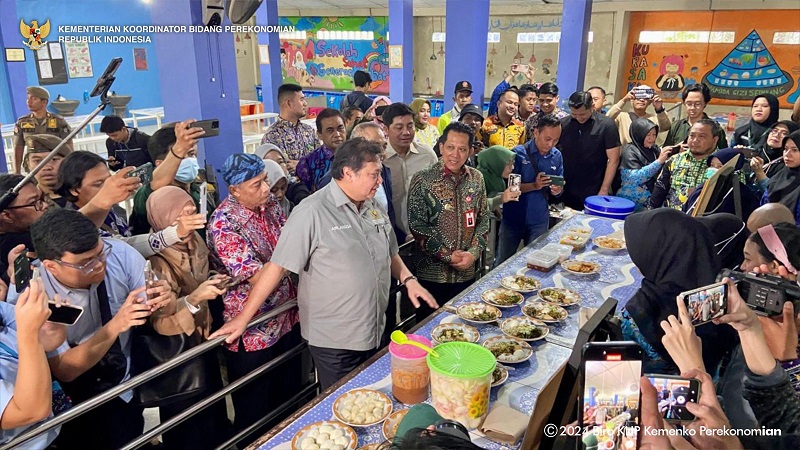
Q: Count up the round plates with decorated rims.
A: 15